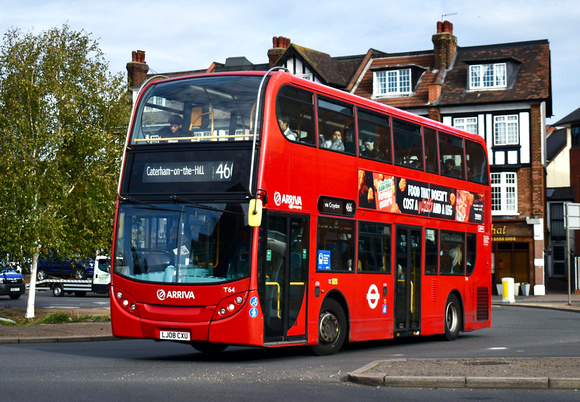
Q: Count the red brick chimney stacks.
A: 3